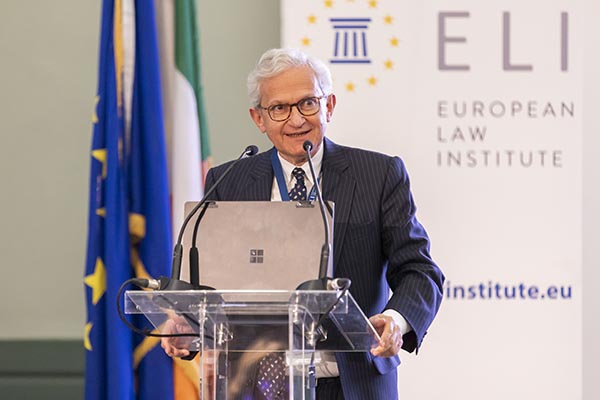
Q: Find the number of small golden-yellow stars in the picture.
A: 9